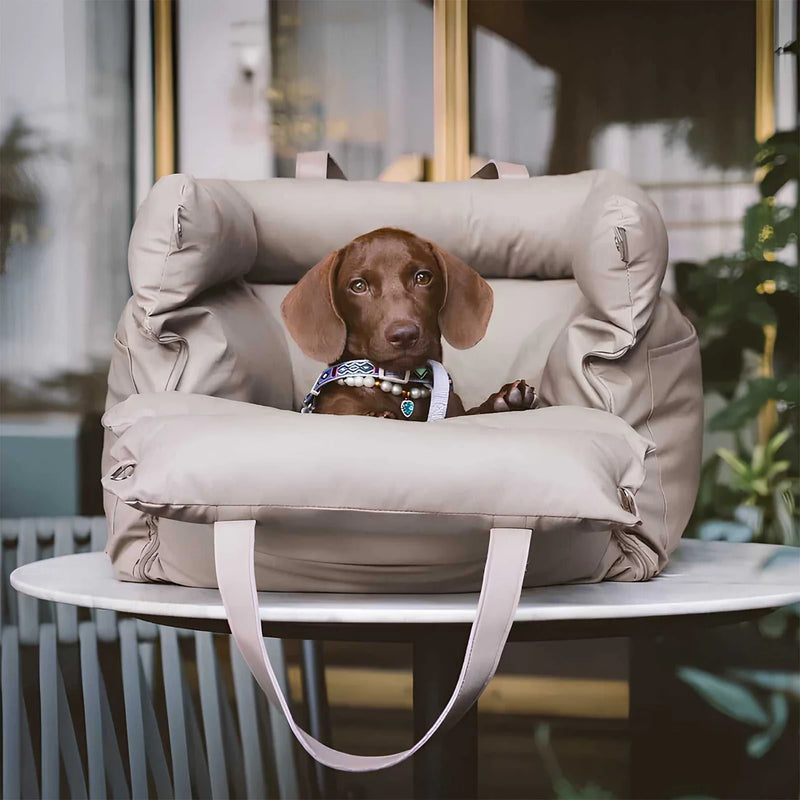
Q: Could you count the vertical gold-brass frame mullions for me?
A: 3